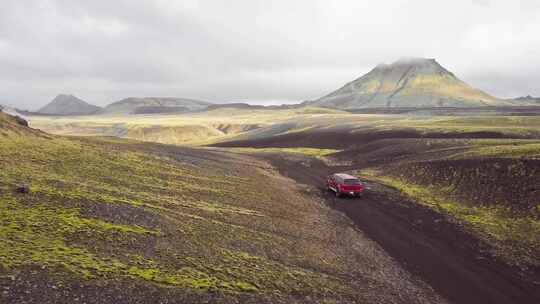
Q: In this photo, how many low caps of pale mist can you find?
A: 1